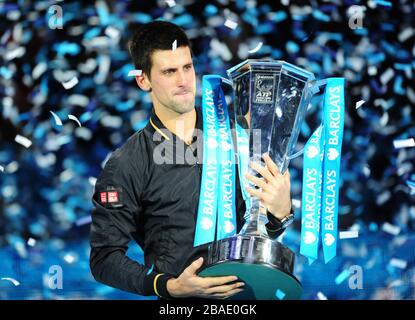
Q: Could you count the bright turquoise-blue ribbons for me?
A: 4